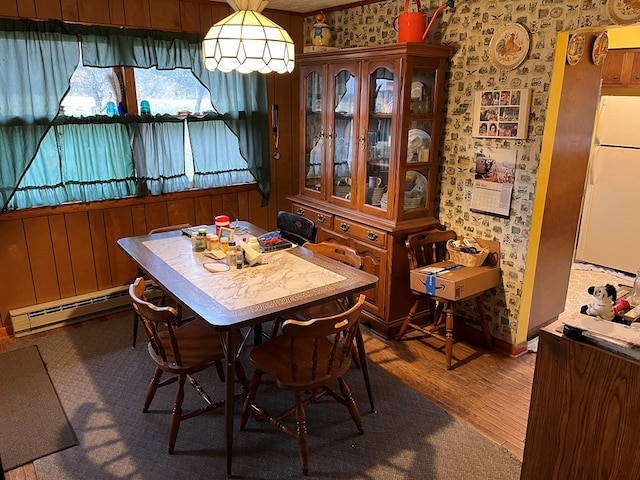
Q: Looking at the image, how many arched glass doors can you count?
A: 3